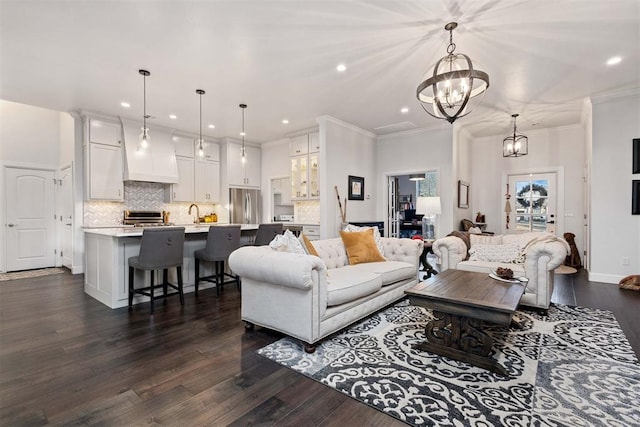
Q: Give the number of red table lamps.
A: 0